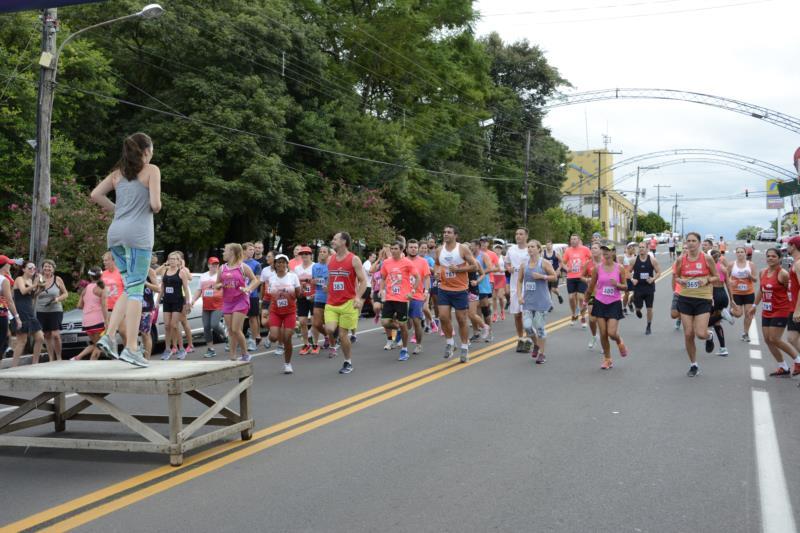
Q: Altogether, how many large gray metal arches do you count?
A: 3